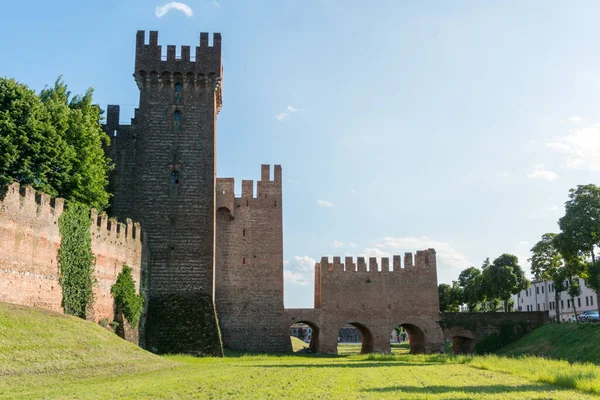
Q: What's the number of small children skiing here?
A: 0